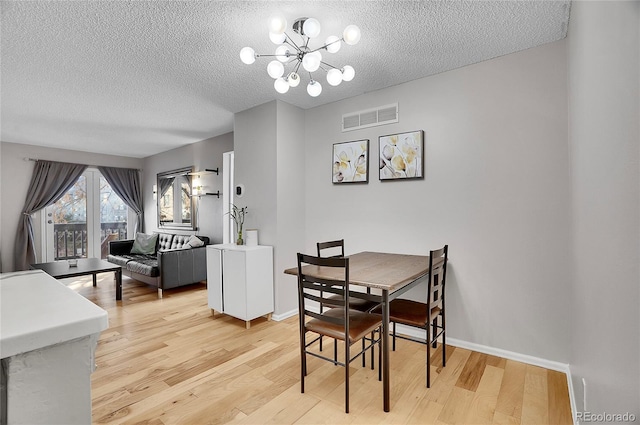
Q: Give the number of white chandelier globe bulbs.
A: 15